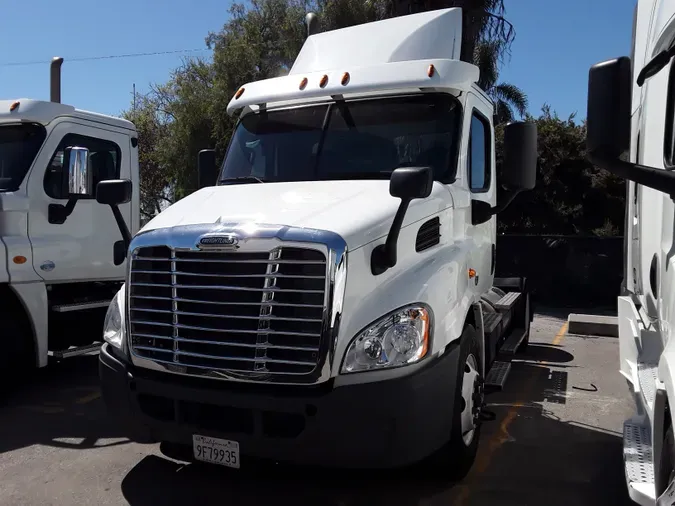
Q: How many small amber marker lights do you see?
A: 8